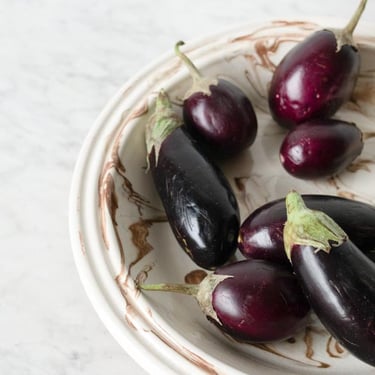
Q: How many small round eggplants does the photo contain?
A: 4